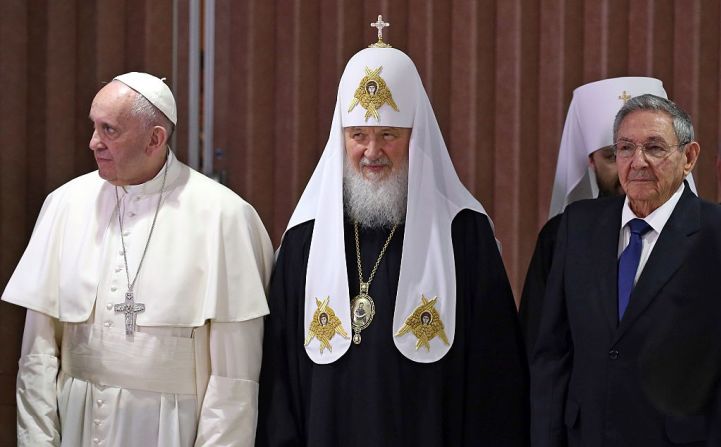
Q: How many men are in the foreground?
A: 3